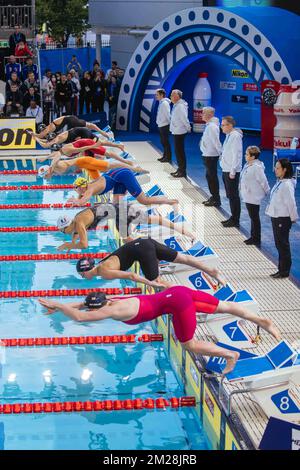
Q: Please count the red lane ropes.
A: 8